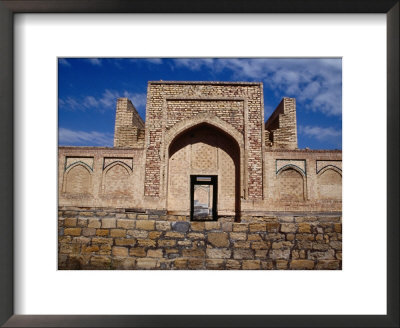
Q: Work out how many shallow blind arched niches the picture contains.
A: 4